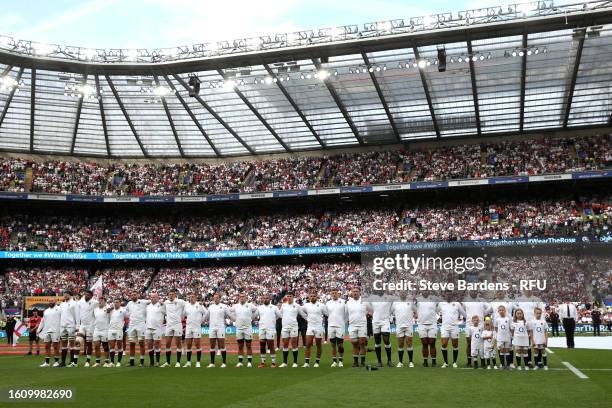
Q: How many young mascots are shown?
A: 5